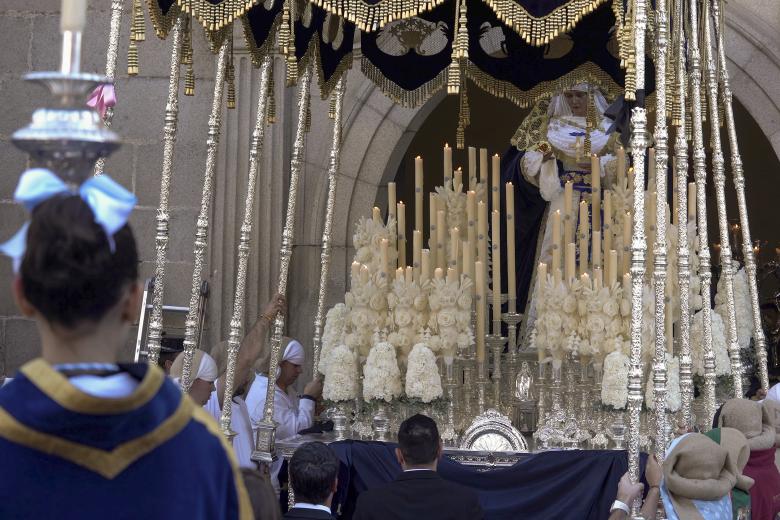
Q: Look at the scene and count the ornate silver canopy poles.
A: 12